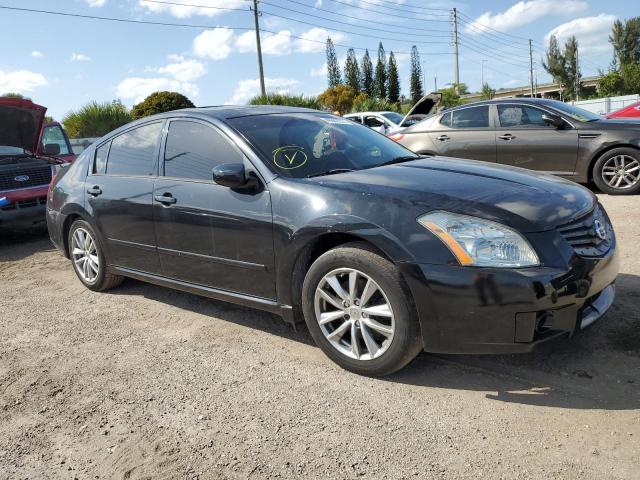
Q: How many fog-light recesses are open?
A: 1